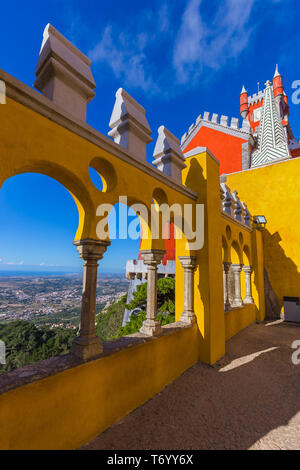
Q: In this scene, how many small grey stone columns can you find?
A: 6